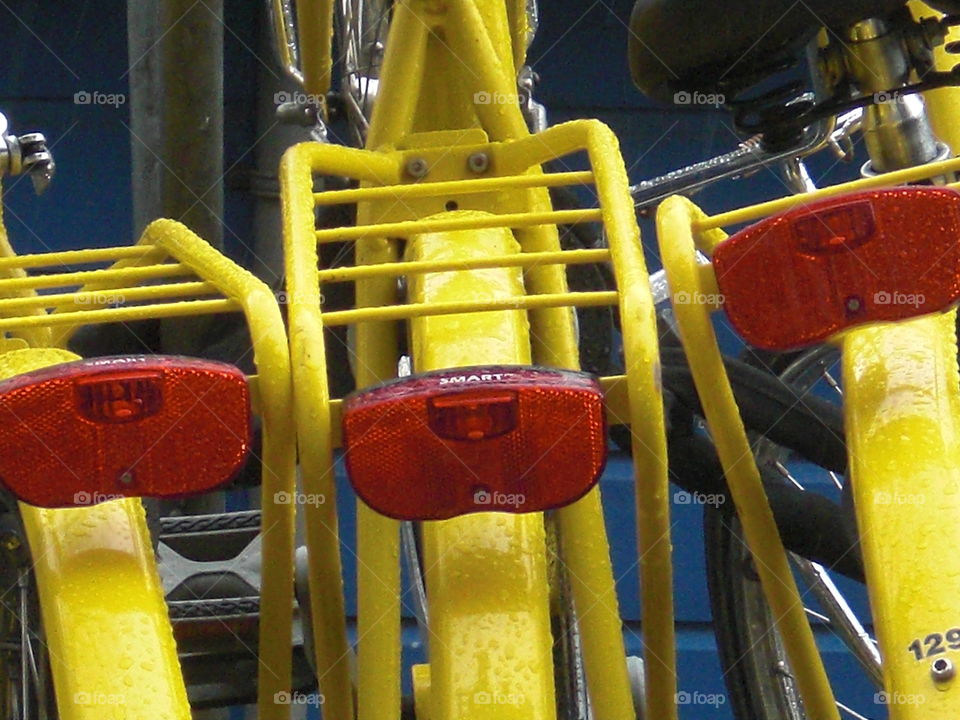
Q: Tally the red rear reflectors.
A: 3